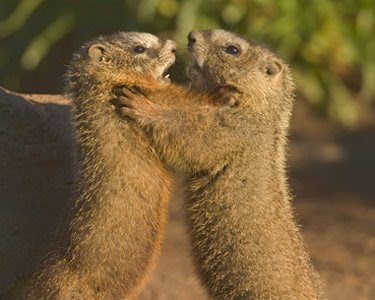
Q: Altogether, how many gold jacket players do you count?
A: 0